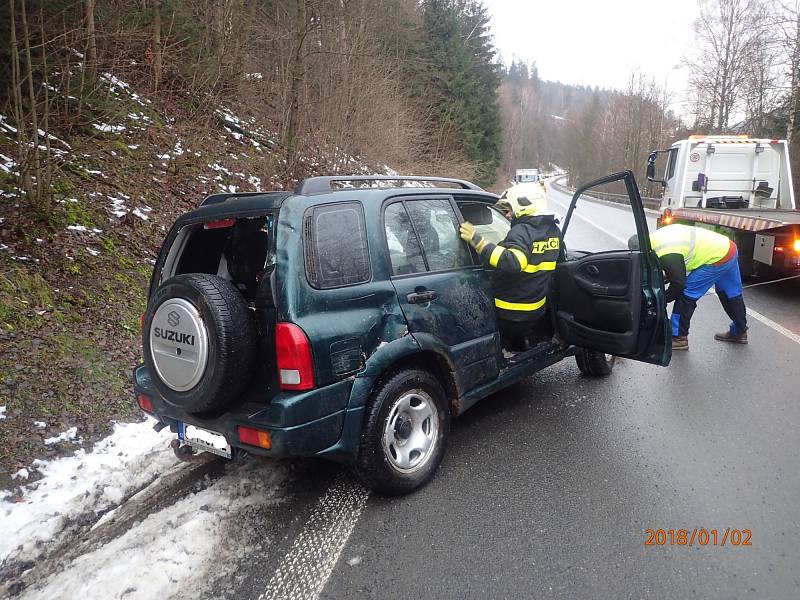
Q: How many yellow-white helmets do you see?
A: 1